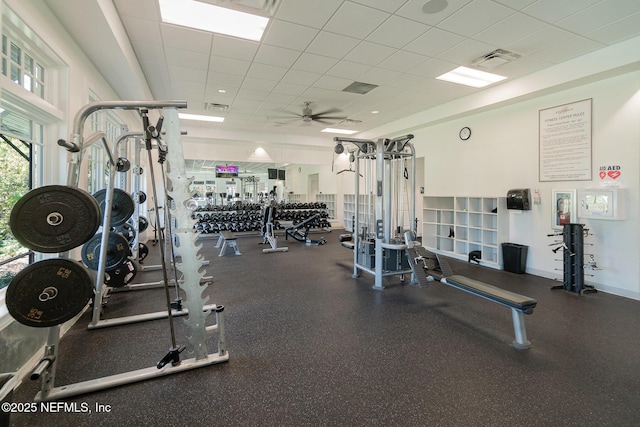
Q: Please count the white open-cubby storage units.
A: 2